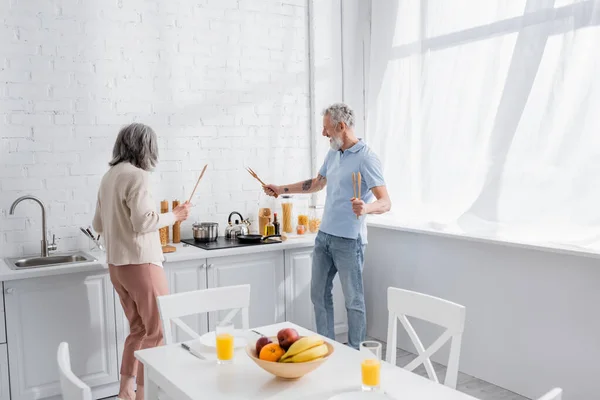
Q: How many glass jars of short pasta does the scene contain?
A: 2